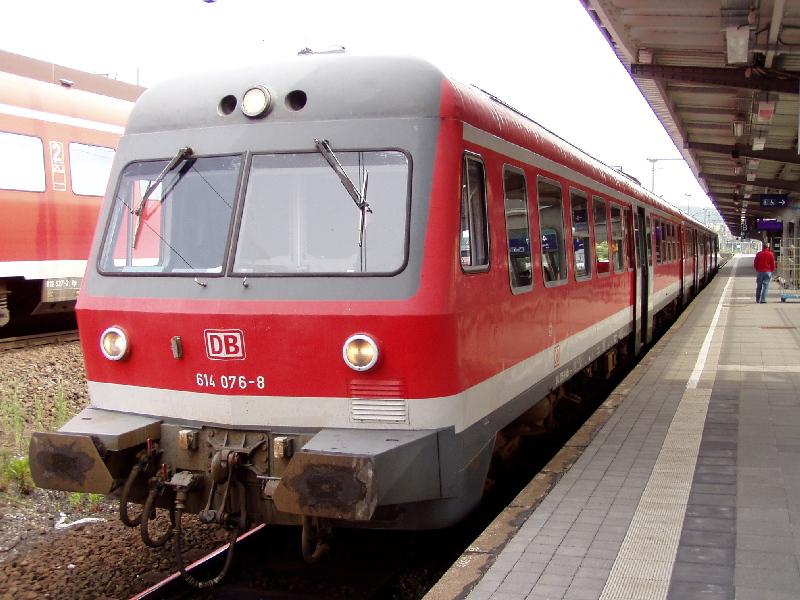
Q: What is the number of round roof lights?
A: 1